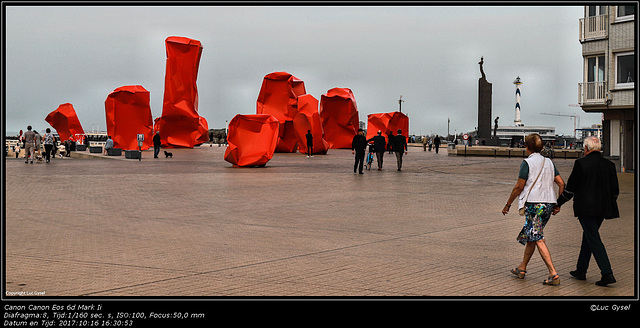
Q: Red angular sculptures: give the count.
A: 8